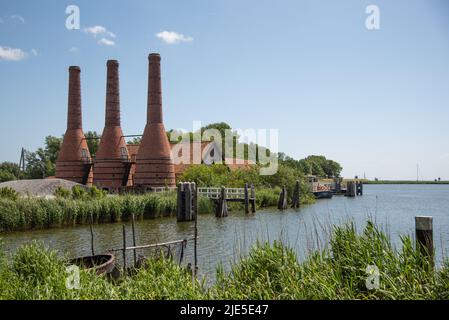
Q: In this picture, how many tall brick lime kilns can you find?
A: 3